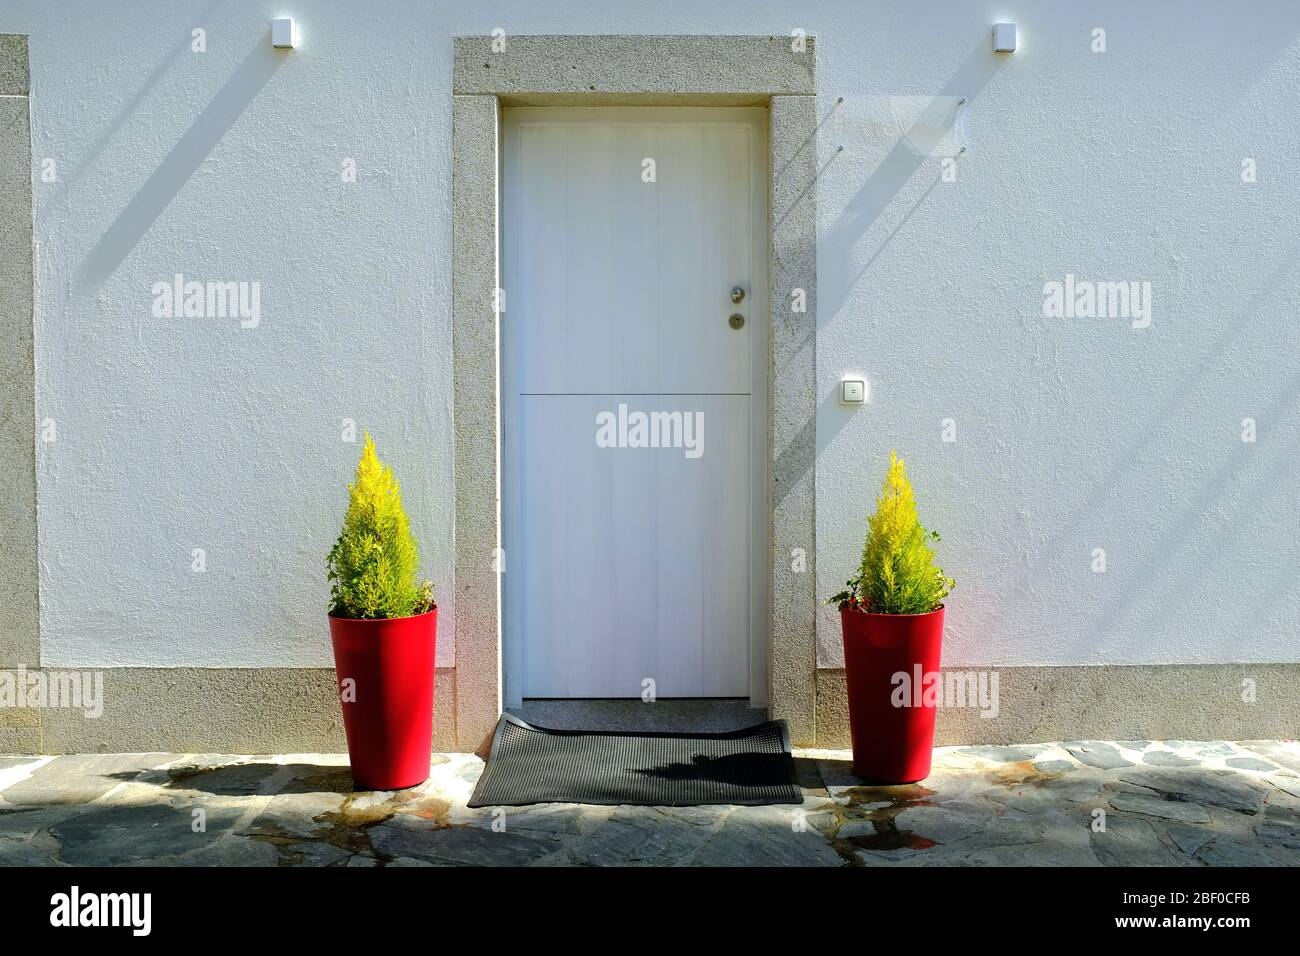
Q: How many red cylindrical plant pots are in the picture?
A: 2